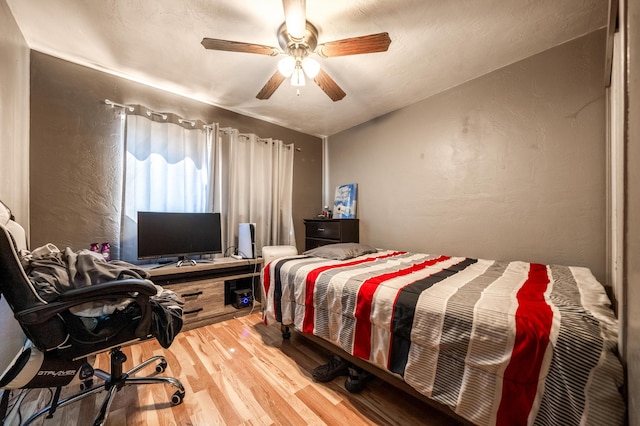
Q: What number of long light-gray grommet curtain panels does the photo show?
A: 2